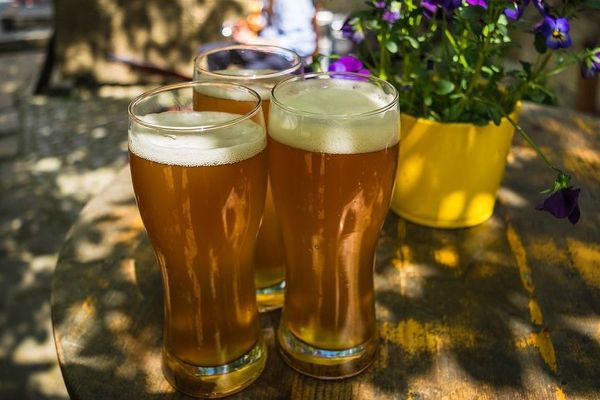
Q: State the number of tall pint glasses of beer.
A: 3